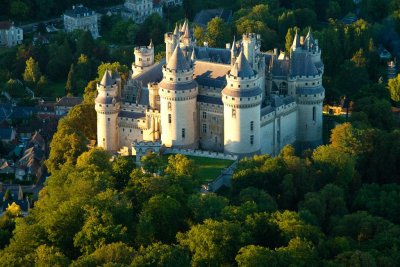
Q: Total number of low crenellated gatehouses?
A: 1